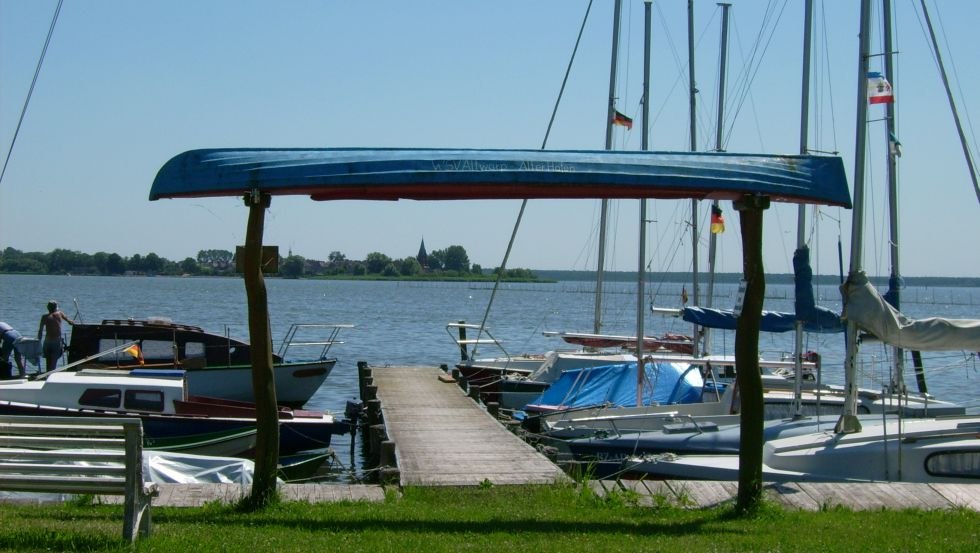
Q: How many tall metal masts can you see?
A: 7